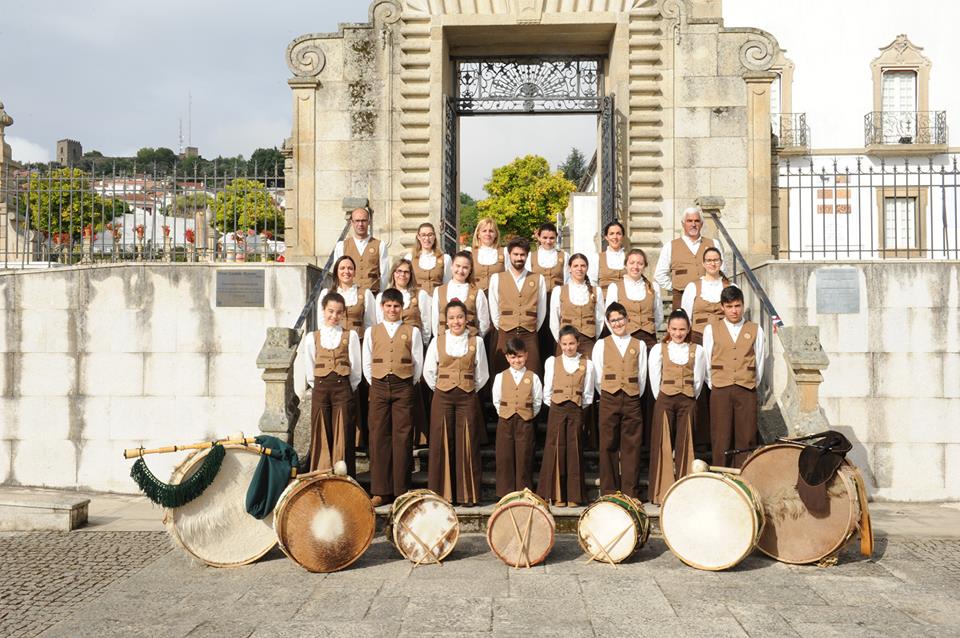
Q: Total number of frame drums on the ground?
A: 7